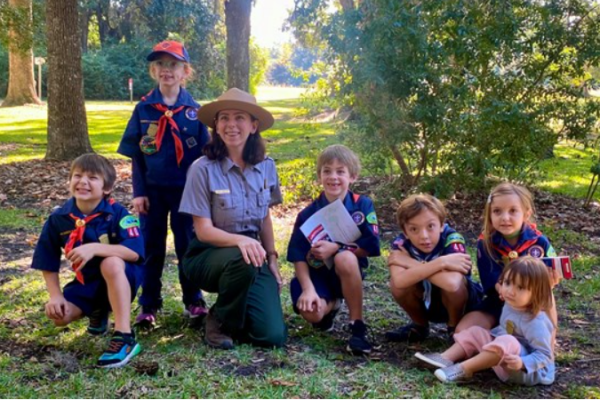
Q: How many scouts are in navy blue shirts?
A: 5